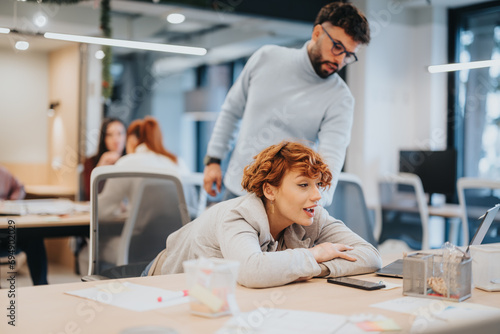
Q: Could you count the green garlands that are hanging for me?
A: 1